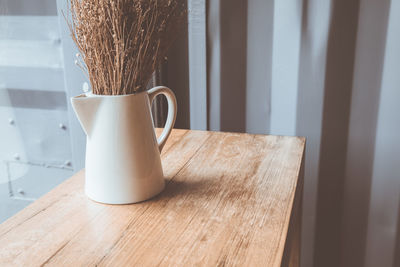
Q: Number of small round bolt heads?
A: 5